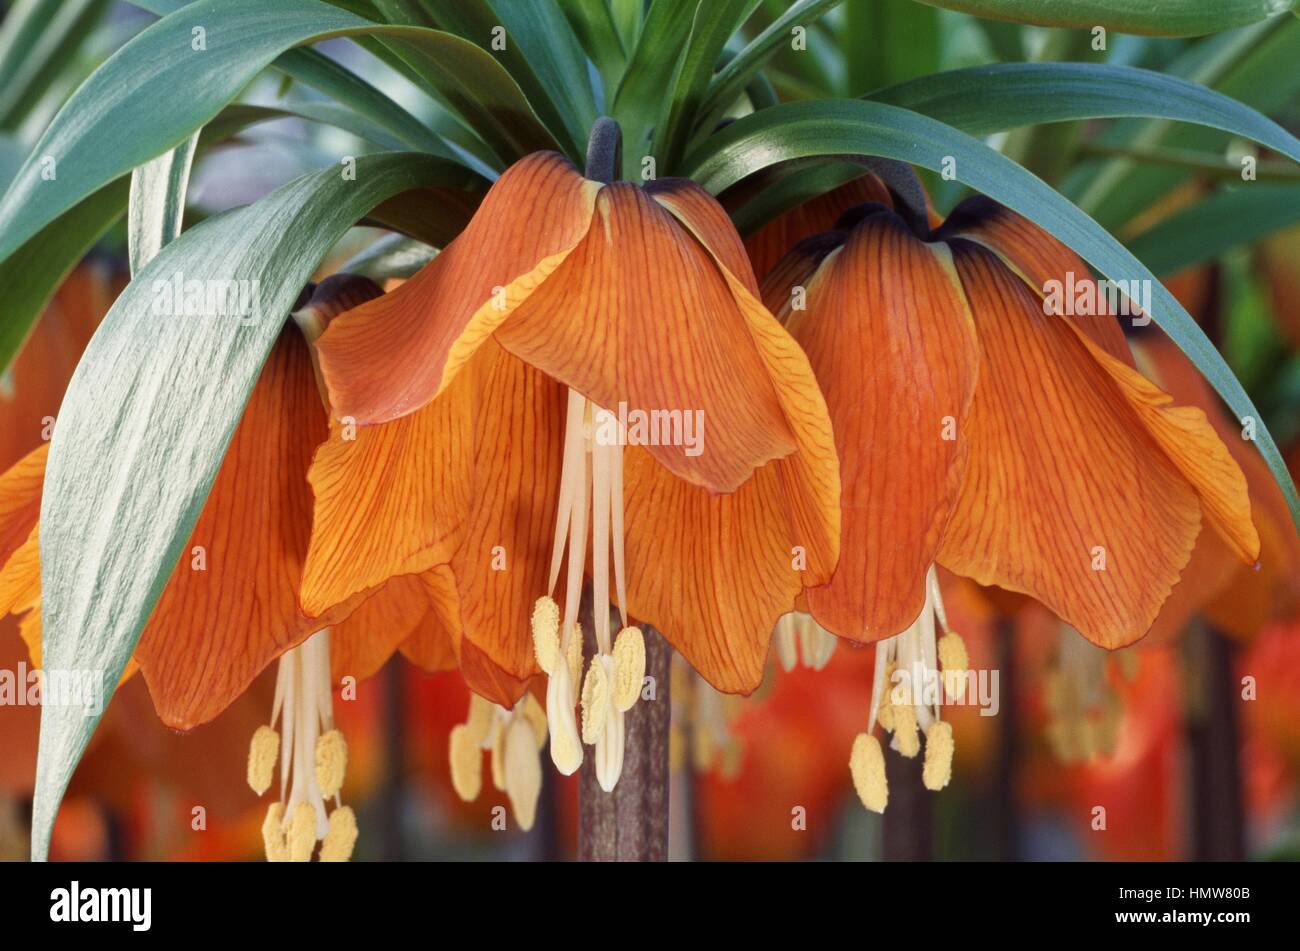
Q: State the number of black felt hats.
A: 0